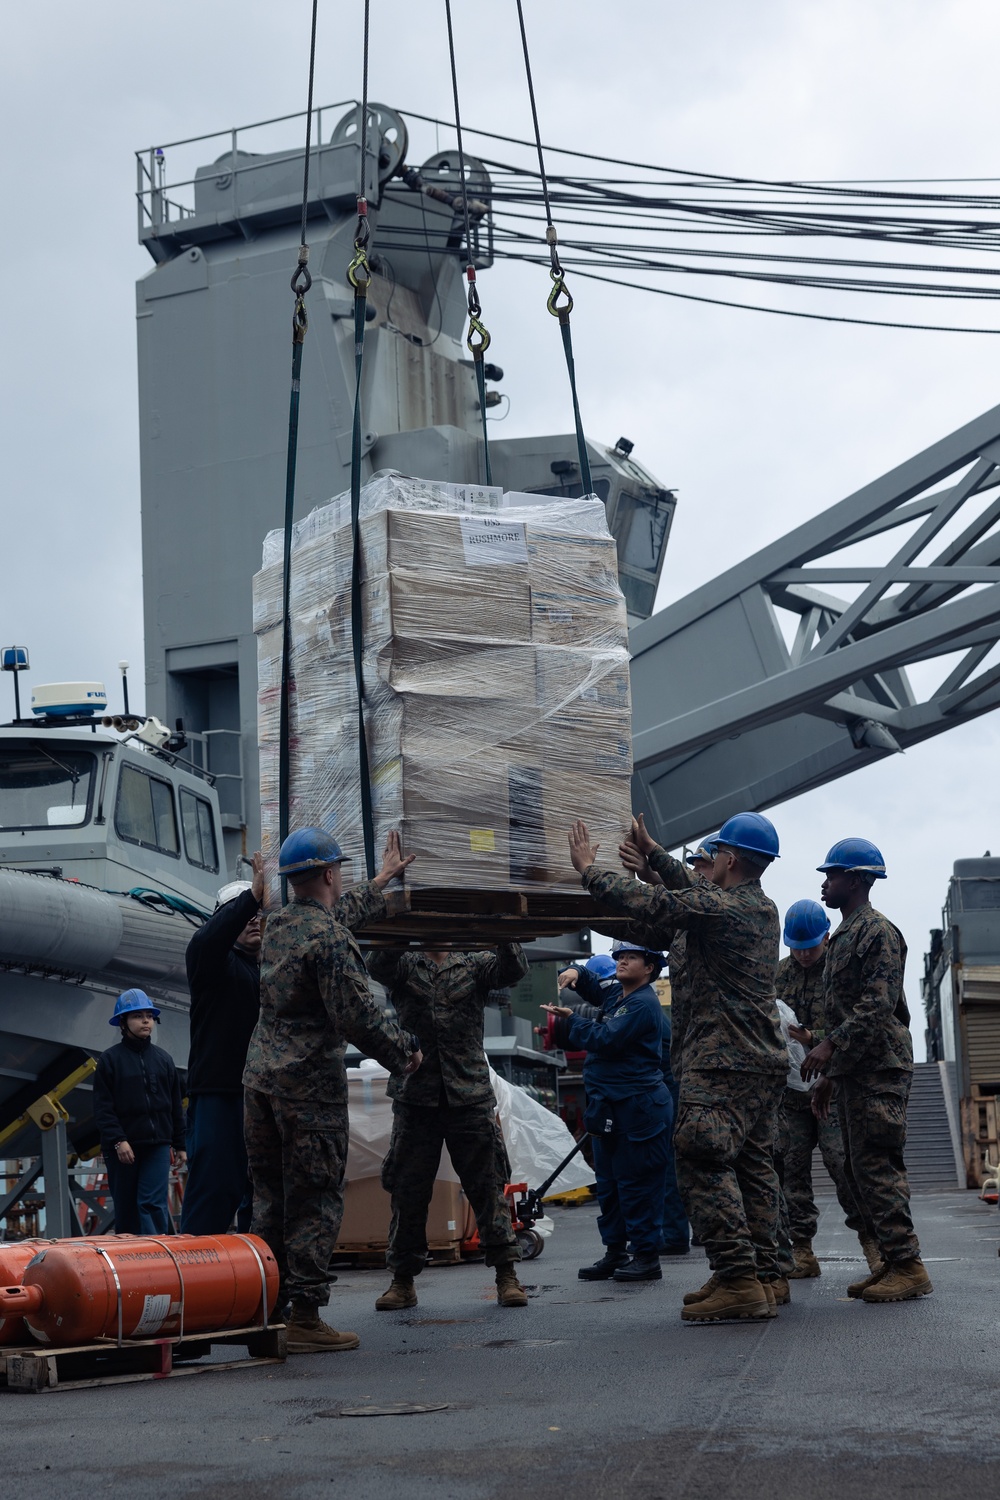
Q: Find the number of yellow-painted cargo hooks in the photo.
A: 4